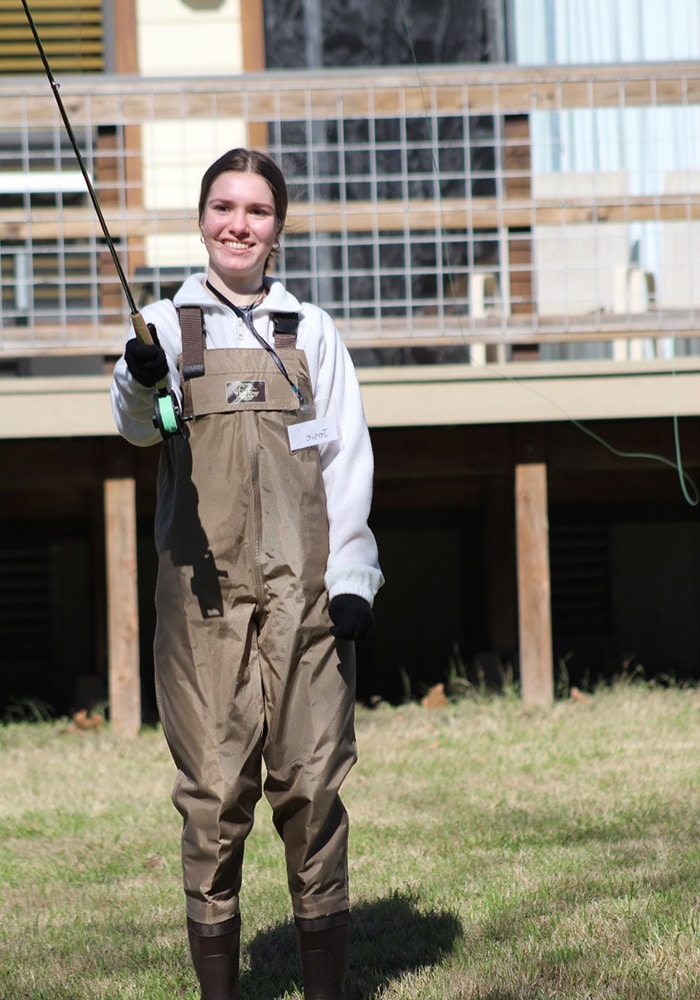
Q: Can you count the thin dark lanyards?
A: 1